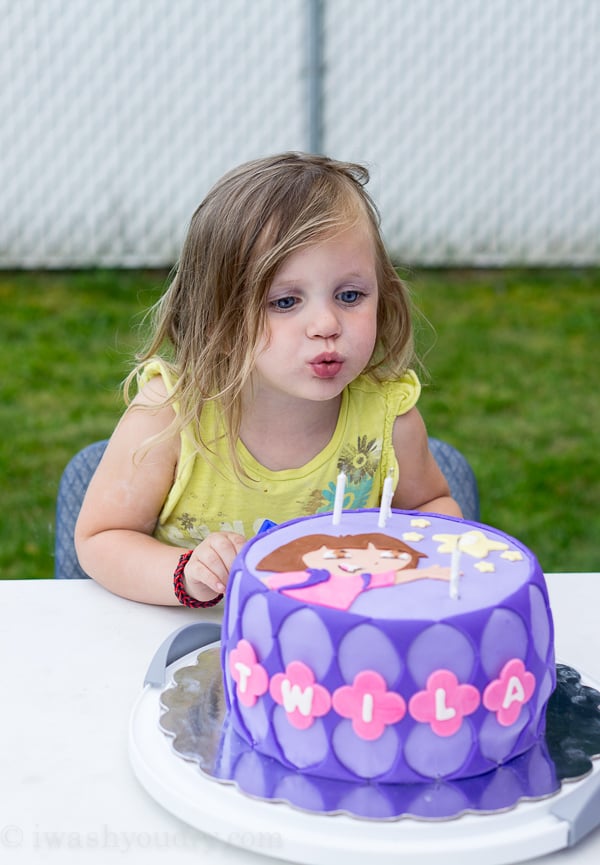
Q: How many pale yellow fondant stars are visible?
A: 5